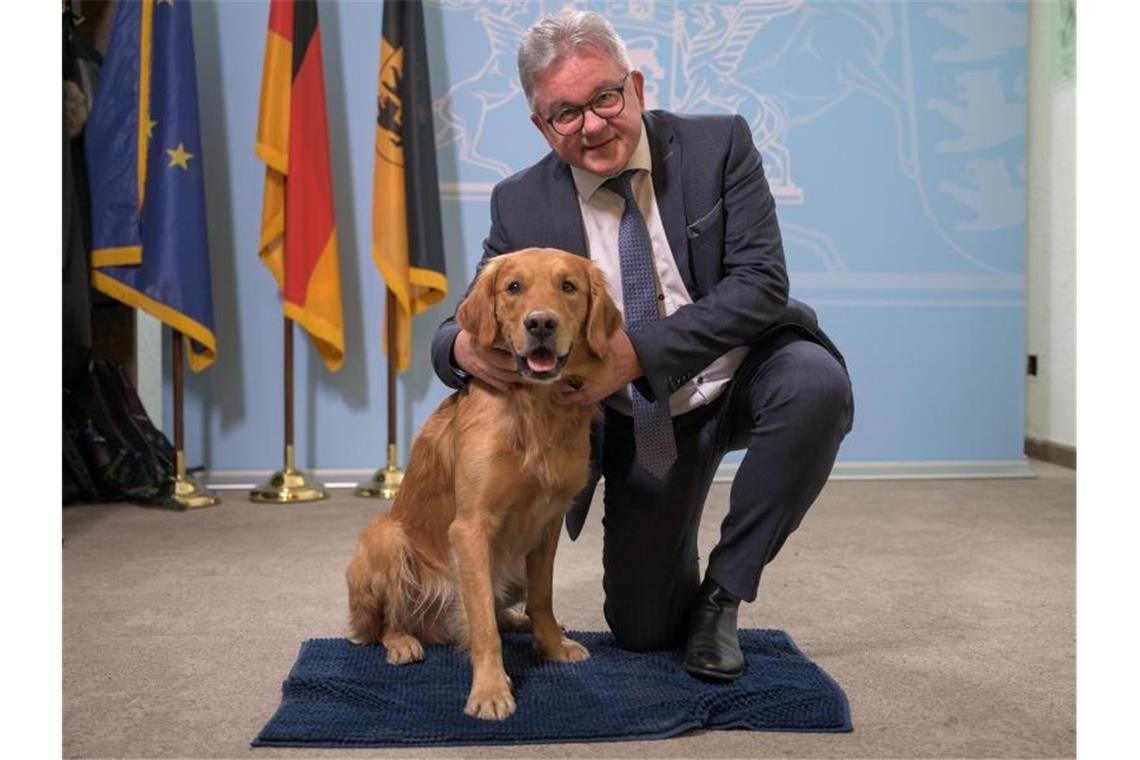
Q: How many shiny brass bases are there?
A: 3